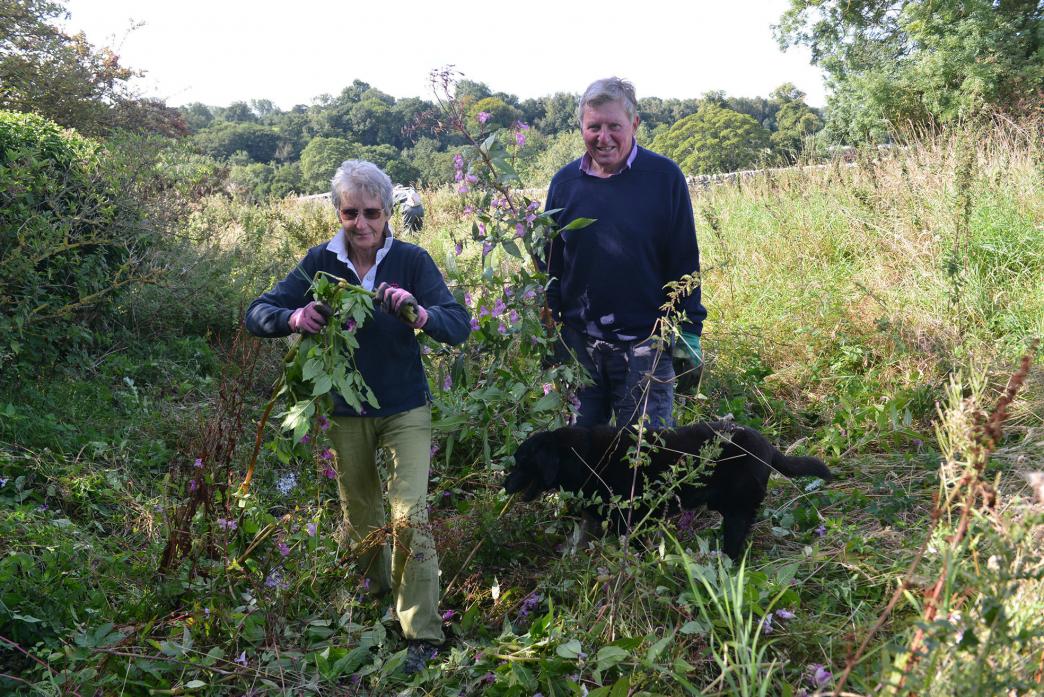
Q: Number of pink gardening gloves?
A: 2